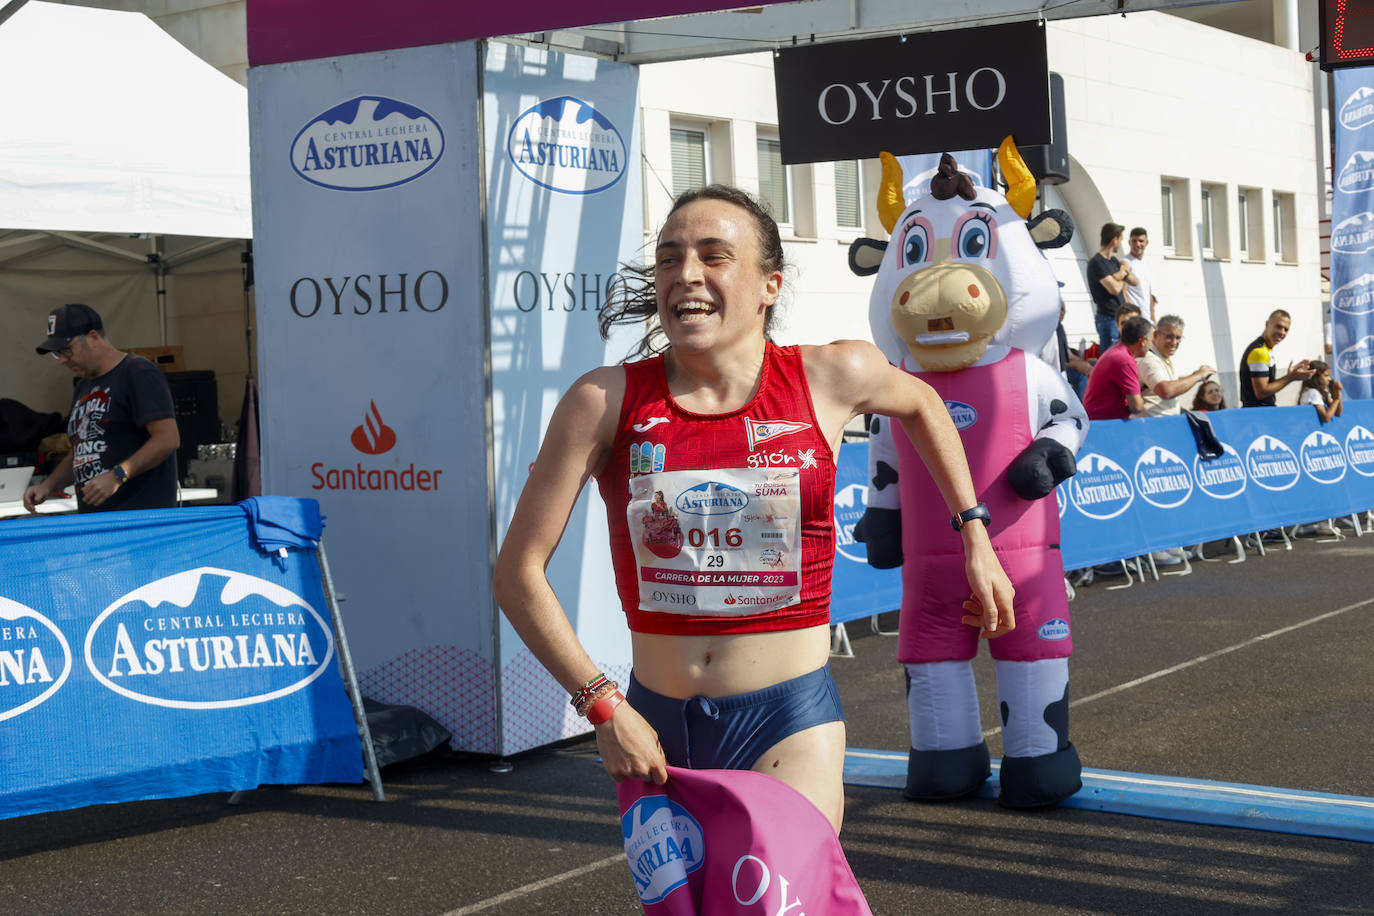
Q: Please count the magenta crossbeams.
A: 1